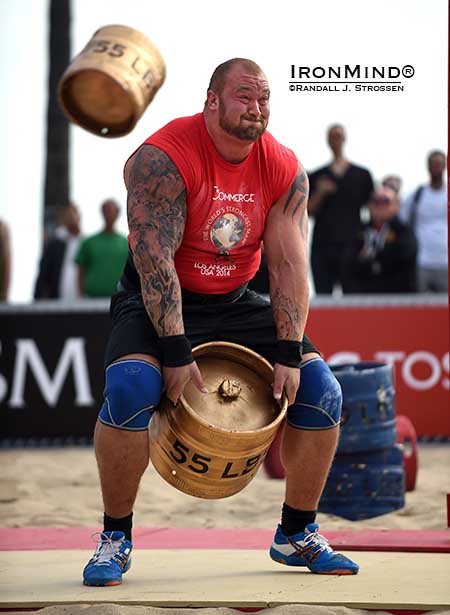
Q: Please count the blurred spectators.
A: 7